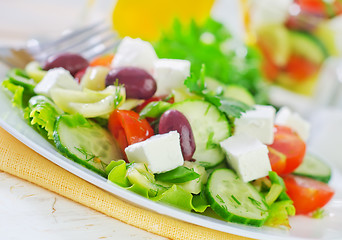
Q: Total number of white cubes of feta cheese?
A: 7